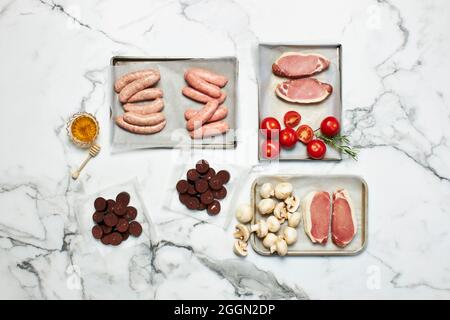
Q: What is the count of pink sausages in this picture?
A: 12